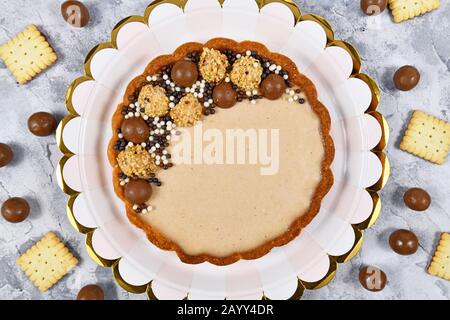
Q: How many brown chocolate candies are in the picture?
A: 15